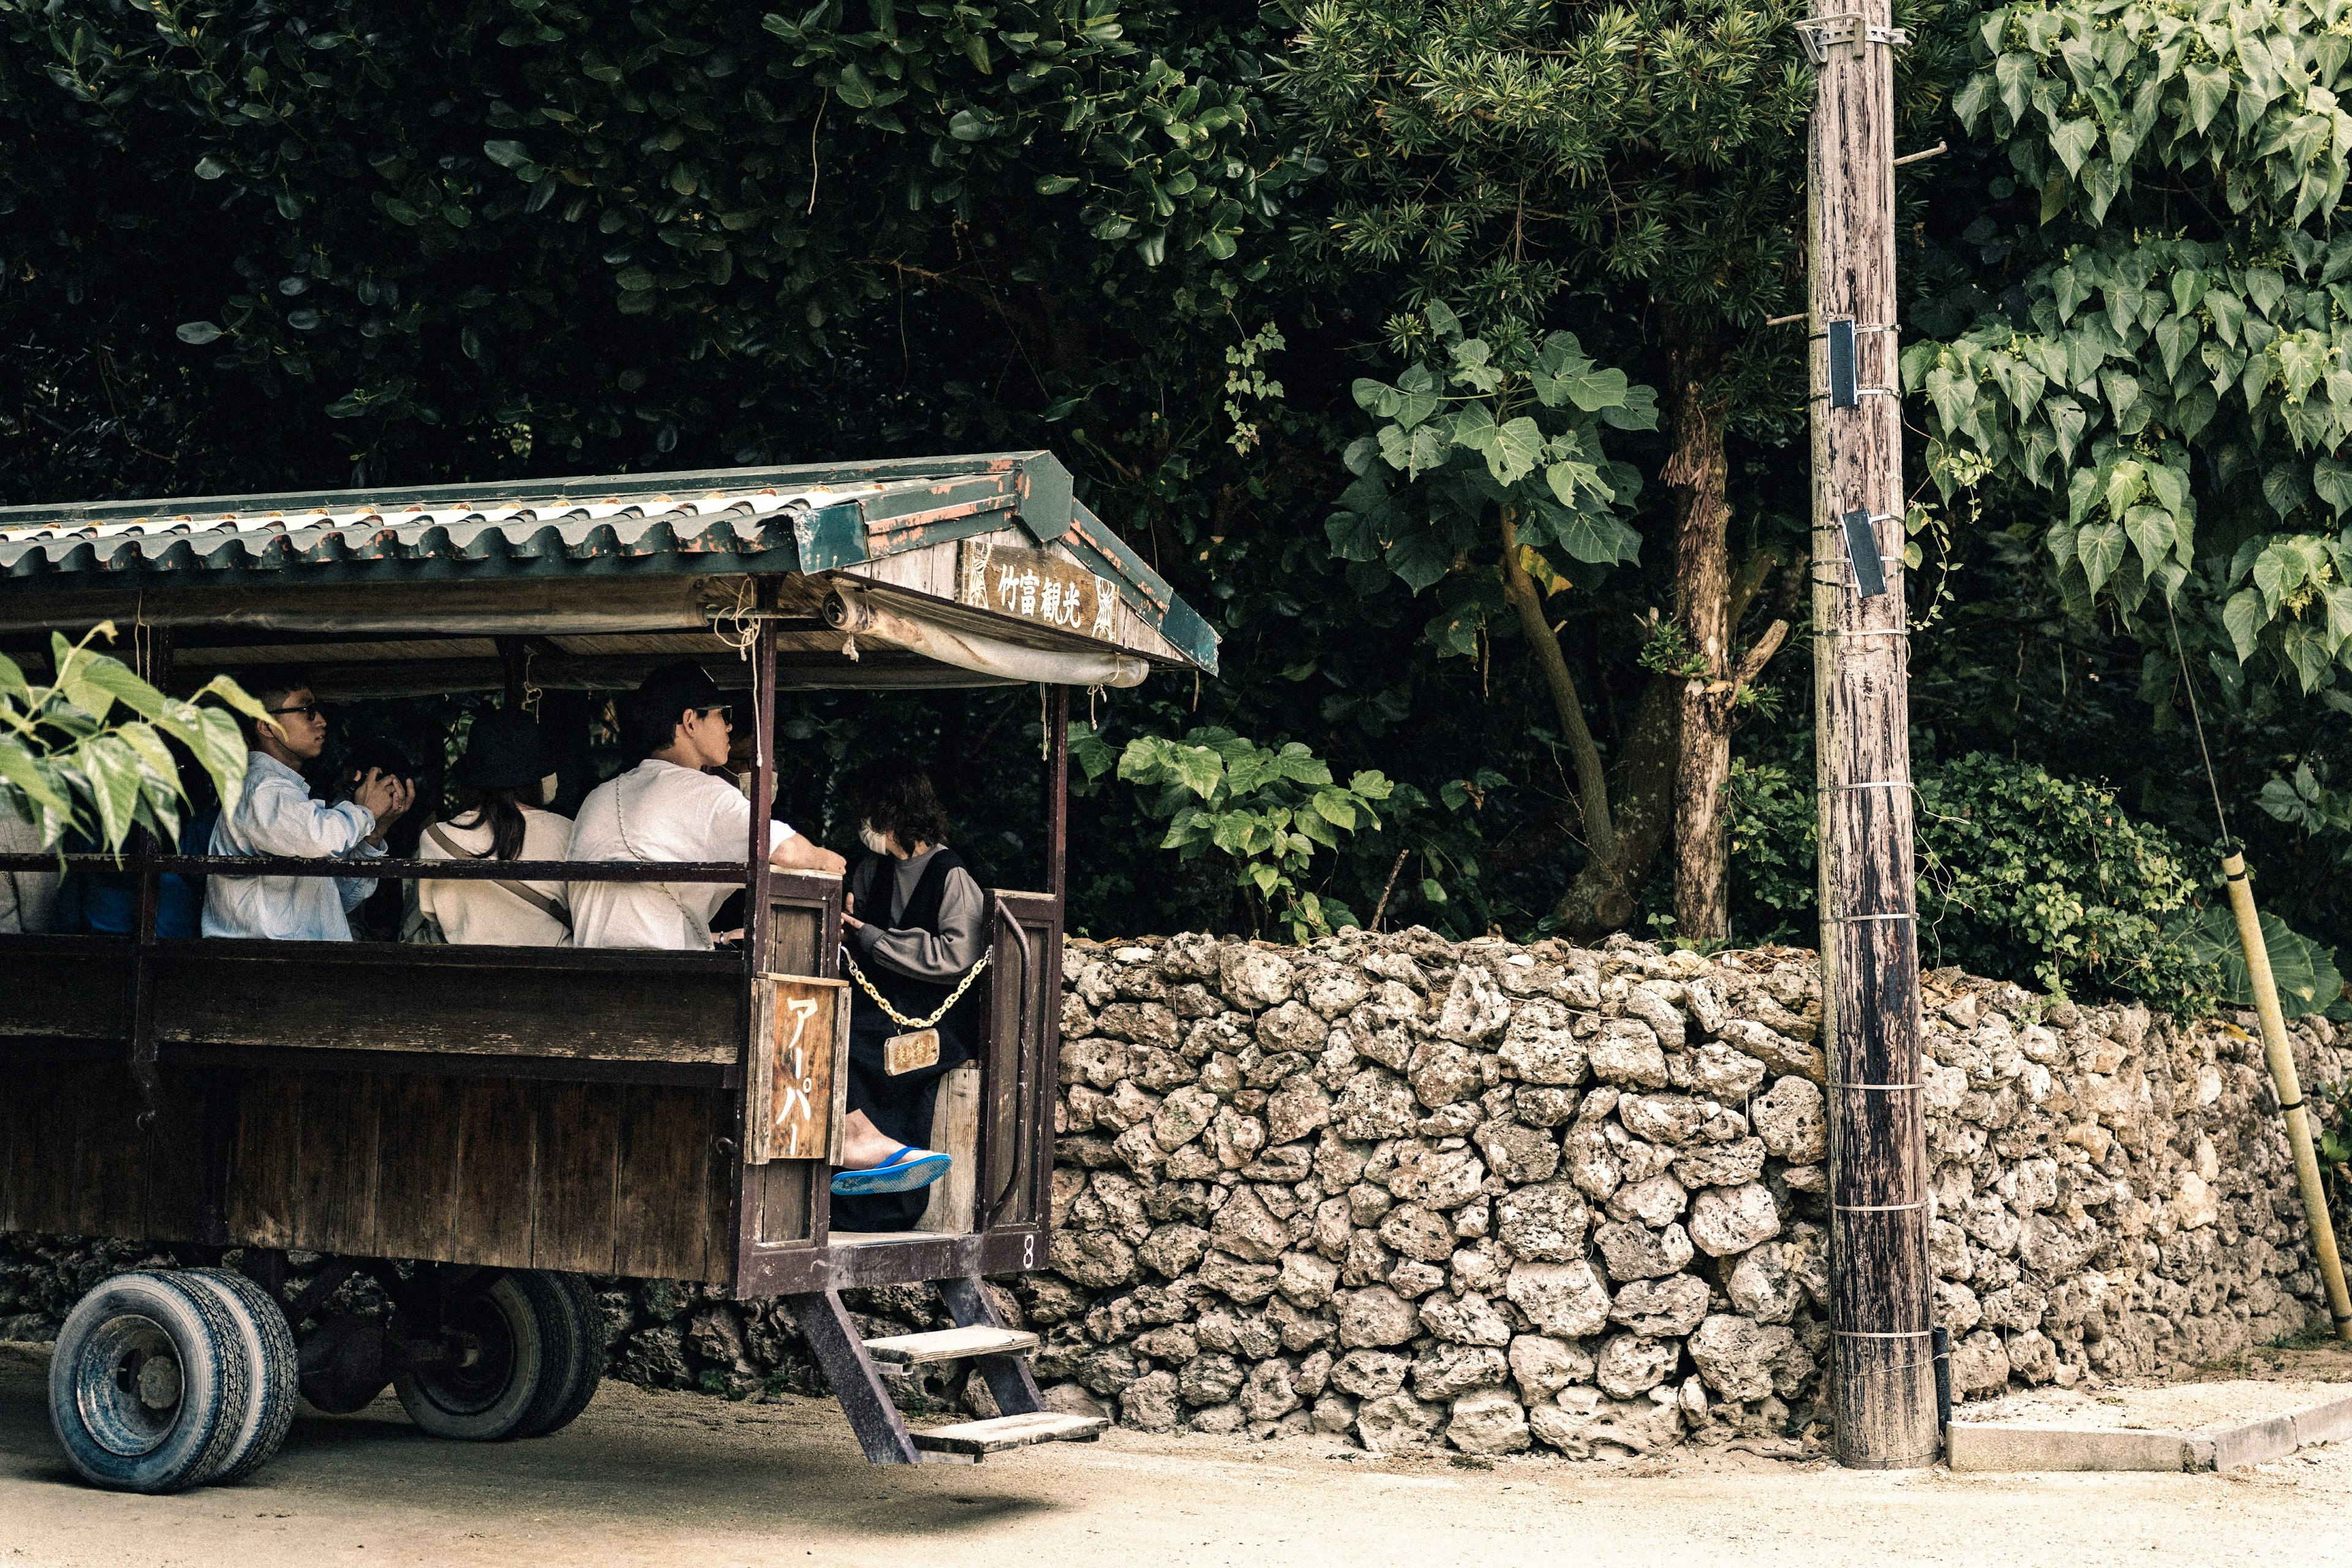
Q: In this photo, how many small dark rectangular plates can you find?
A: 2